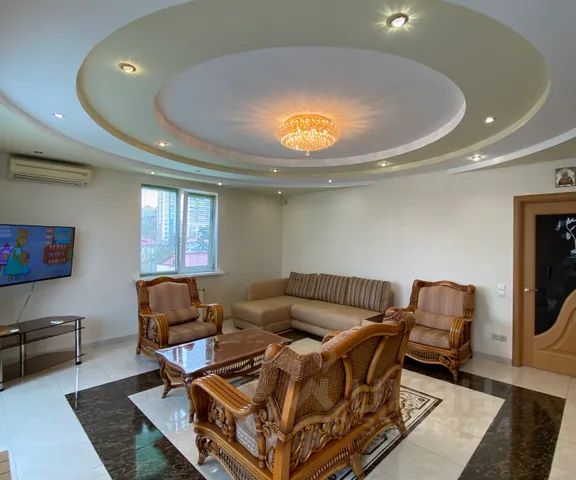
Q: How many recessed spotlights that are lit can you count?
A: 12